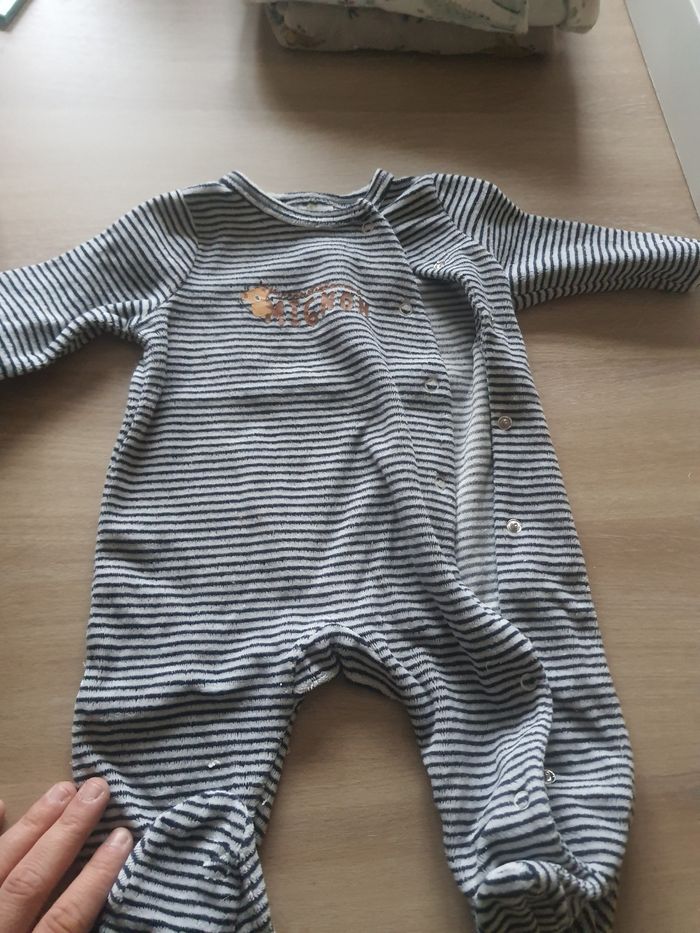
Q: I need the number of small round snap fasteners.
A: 10